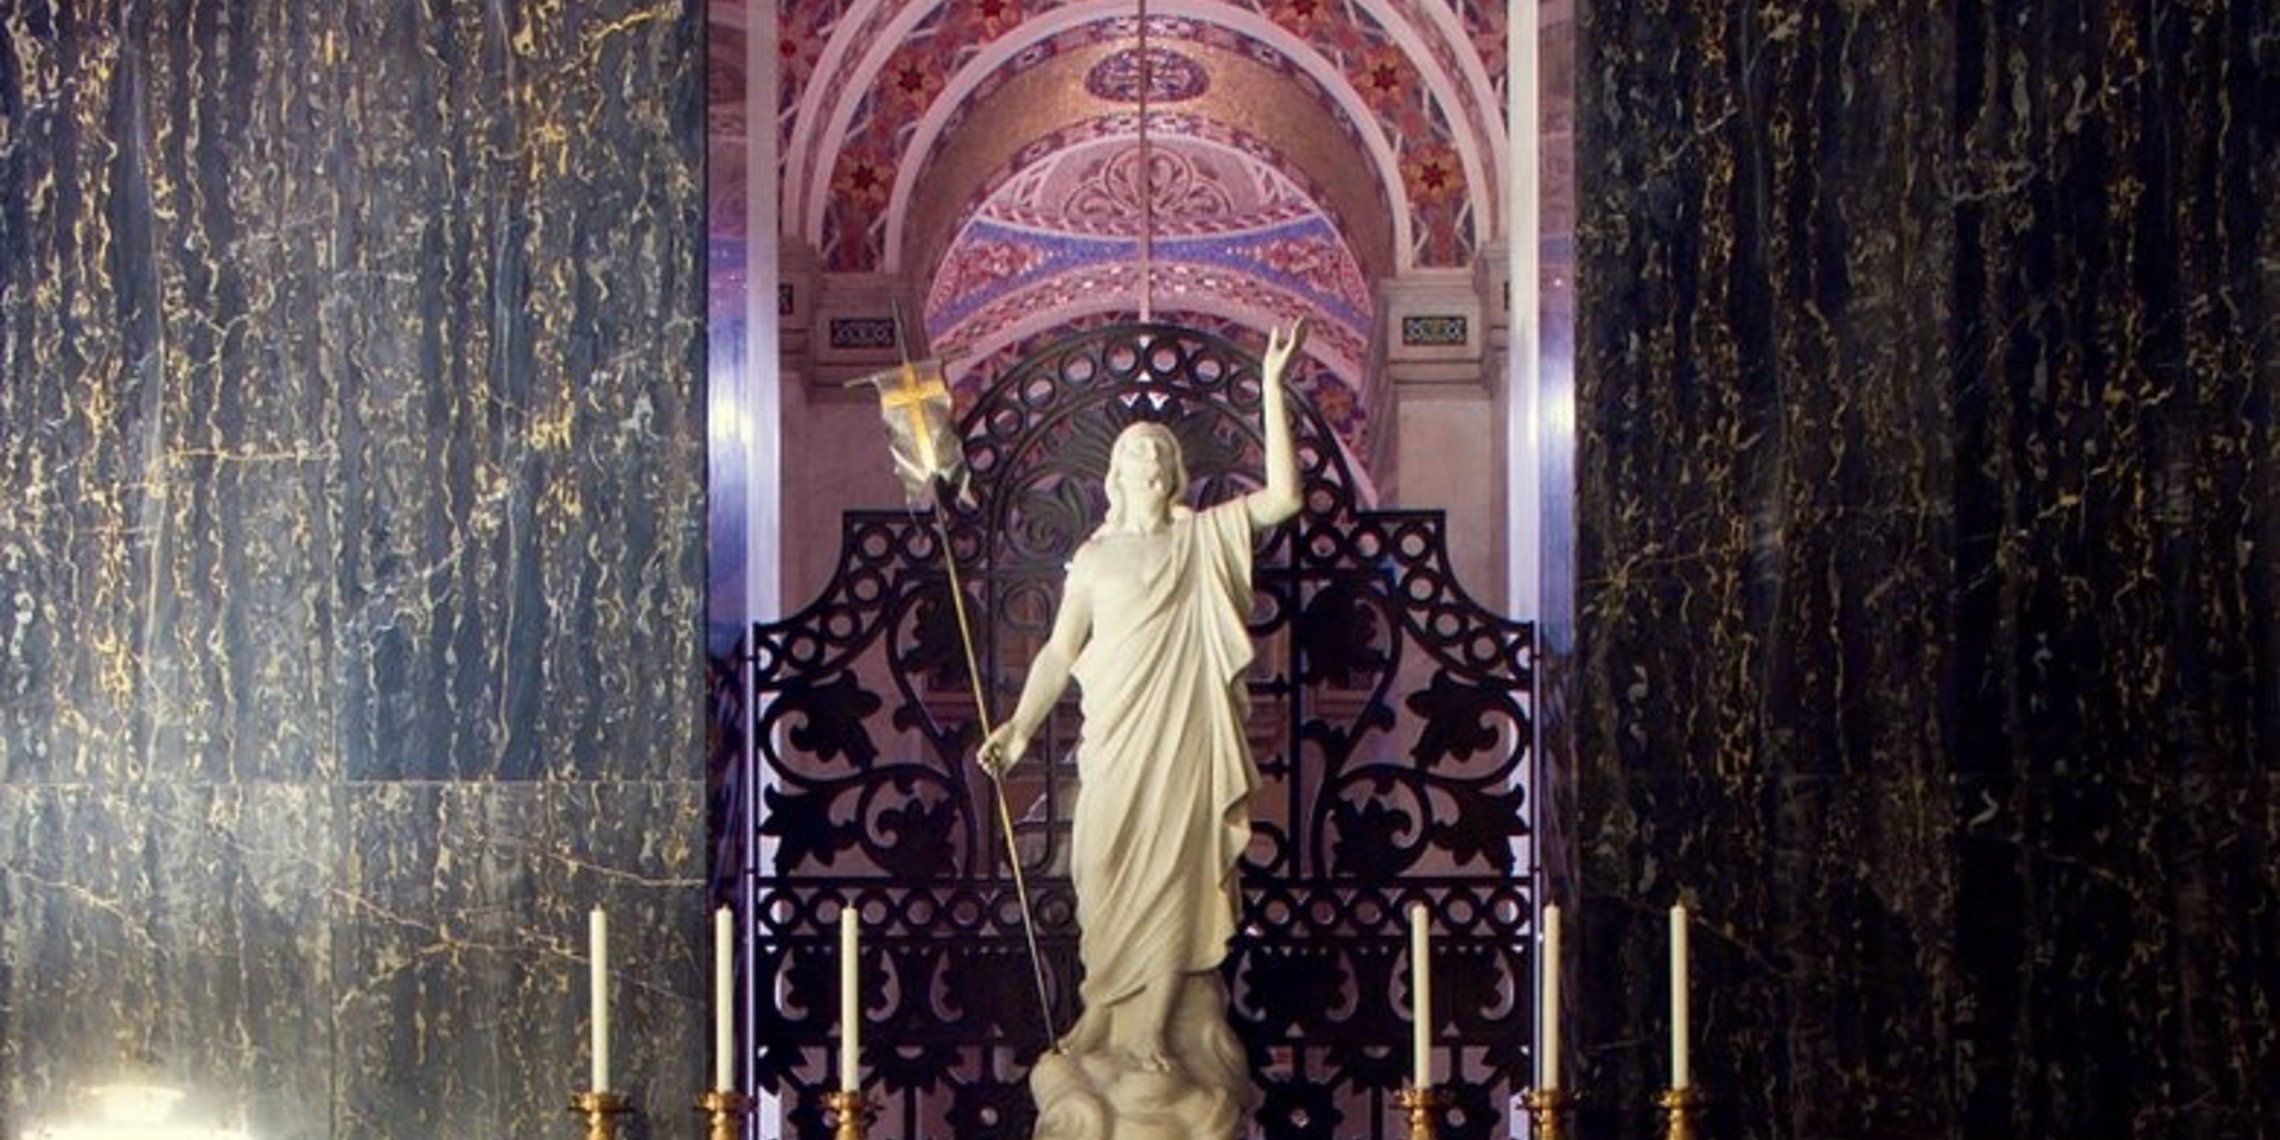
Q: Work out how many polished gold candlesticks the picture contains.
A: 6